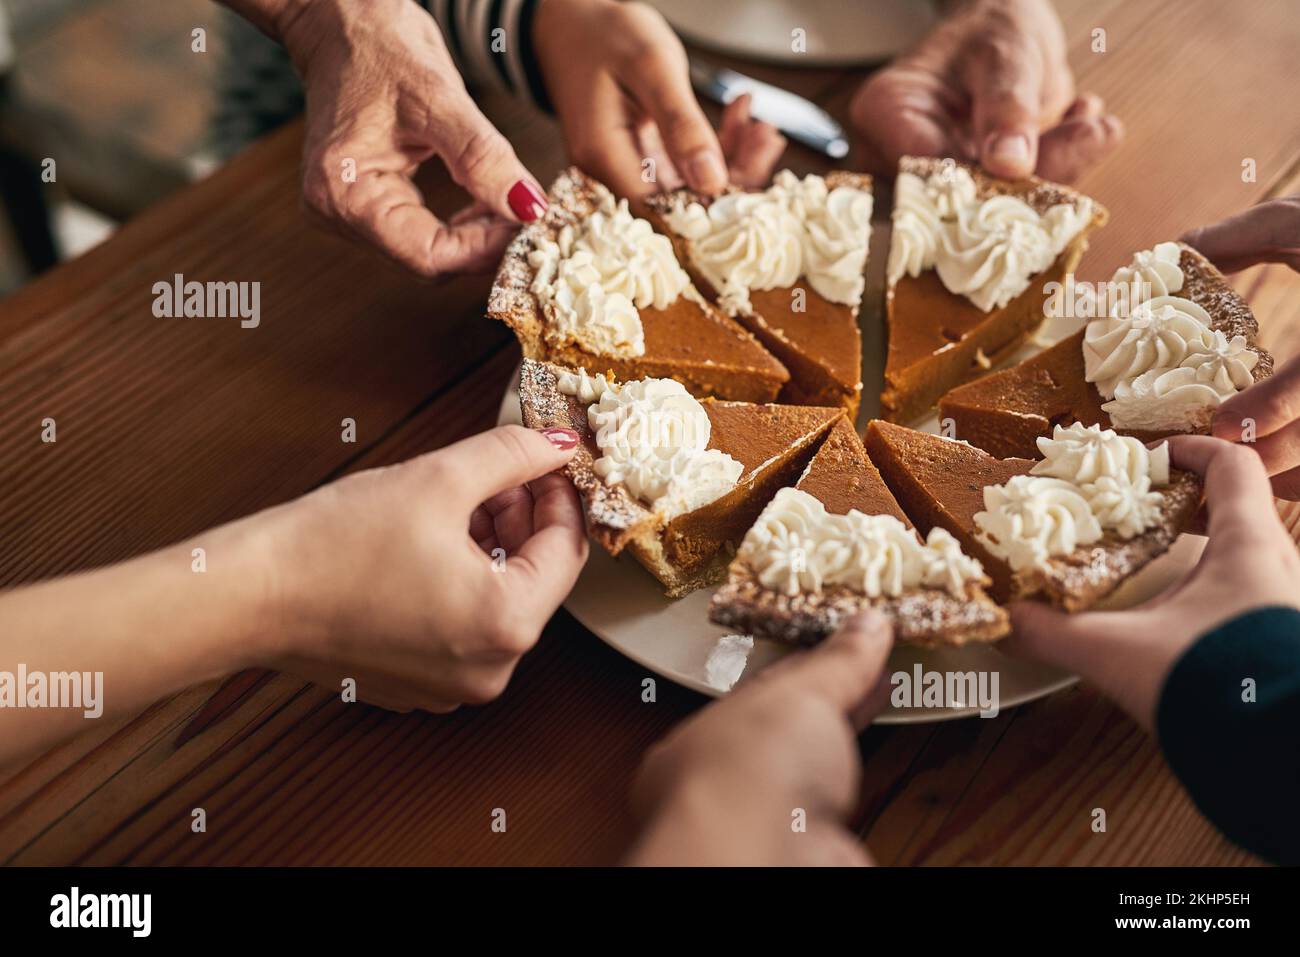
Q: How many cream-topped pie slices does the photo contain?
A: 7